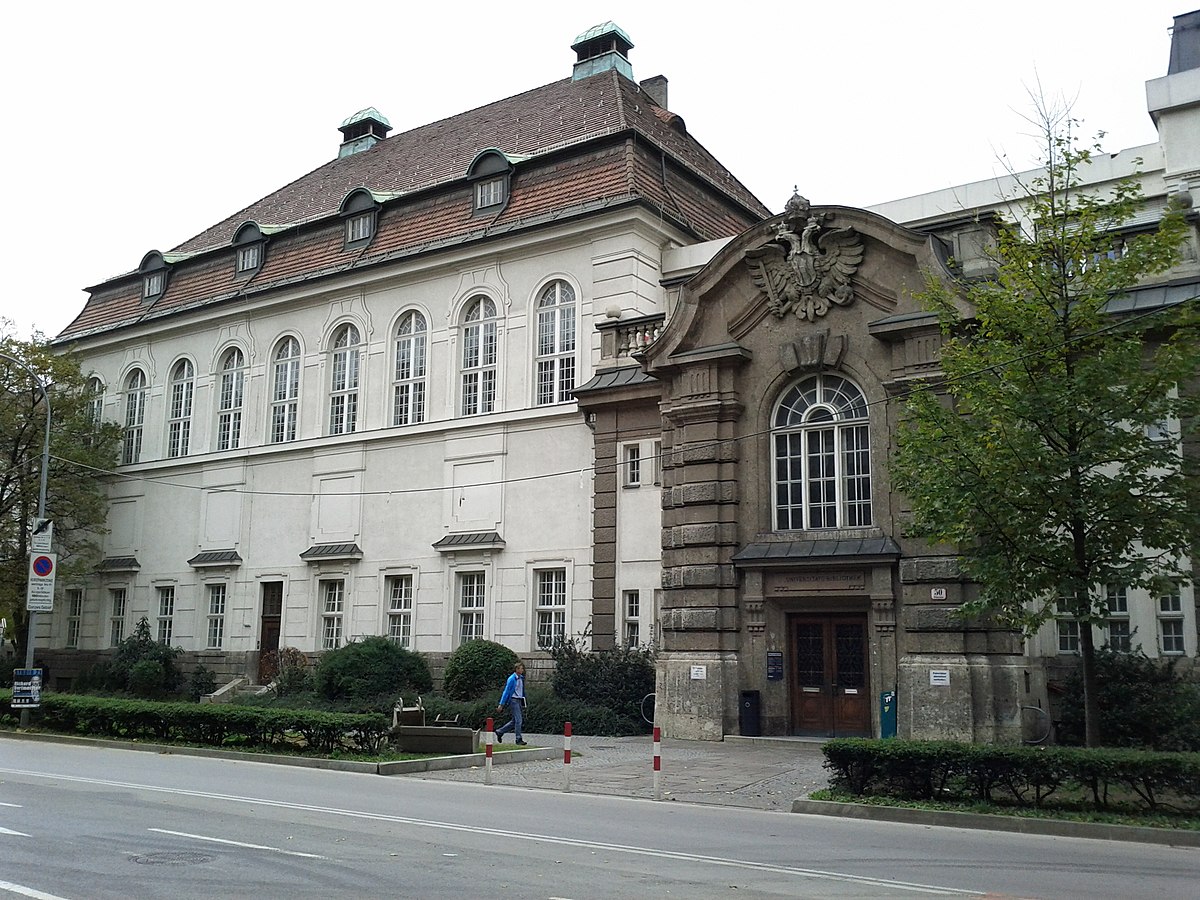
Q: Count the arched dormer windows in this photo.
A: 4